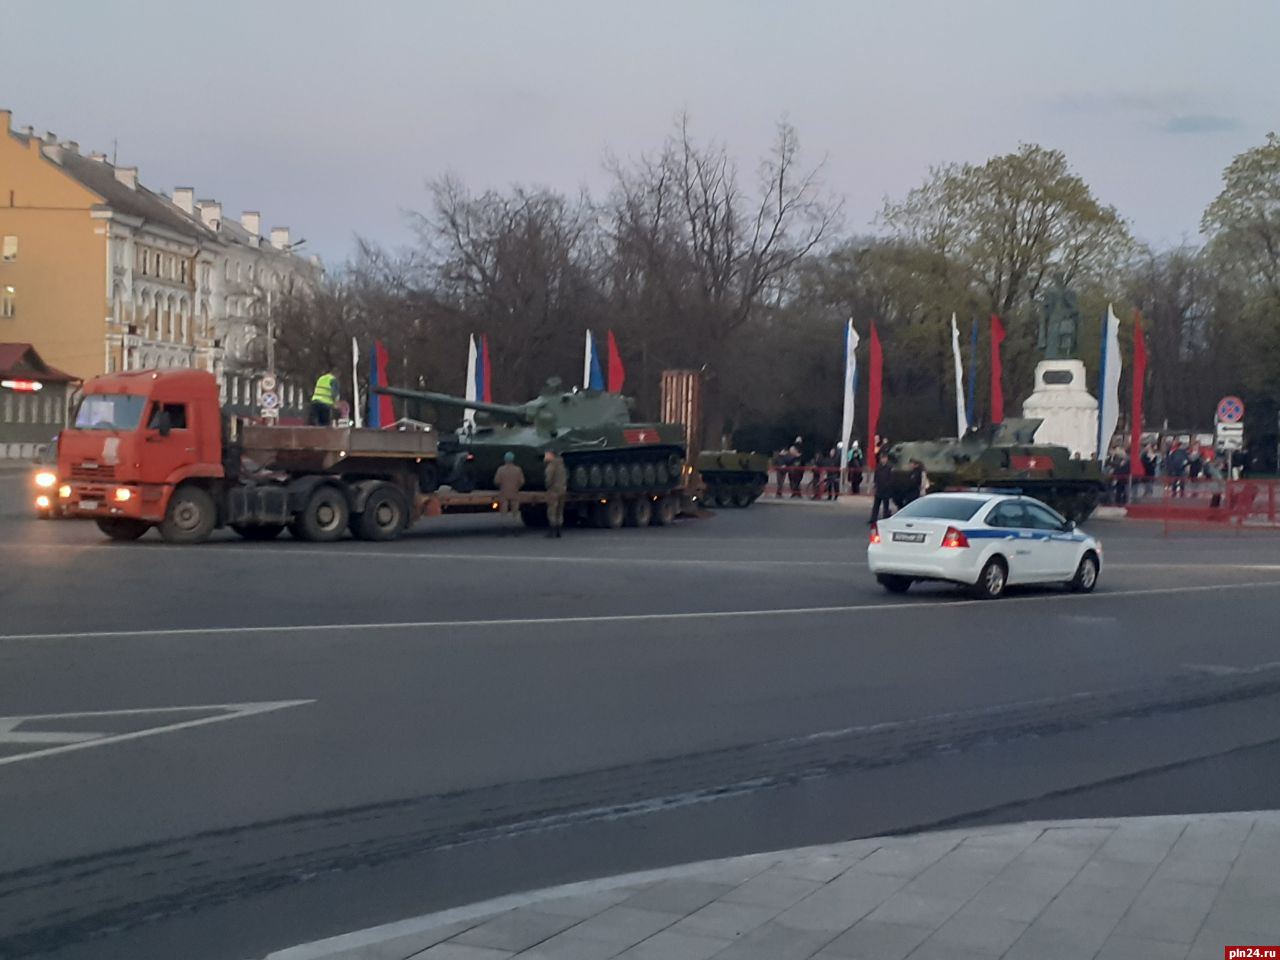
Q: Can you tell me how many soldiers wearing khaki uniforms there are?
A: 2